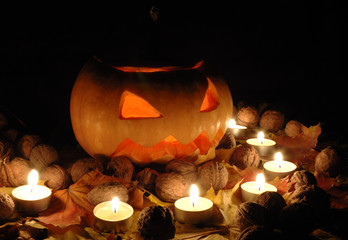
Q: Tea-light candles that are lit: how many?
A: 7